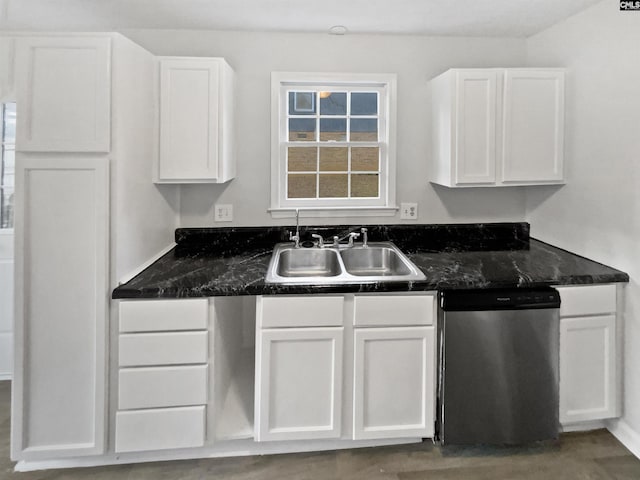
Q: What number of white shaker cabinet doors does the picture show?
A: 8